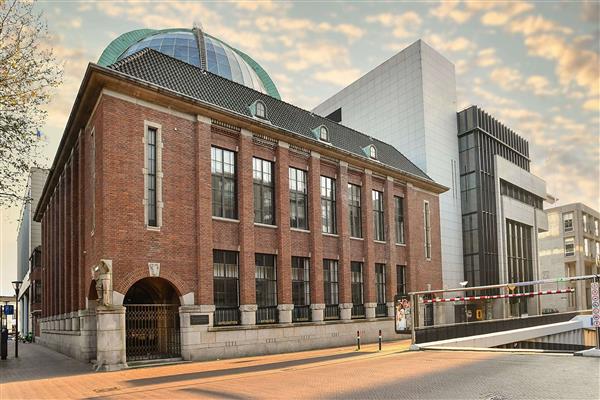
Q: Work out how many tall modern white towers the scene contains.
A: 1